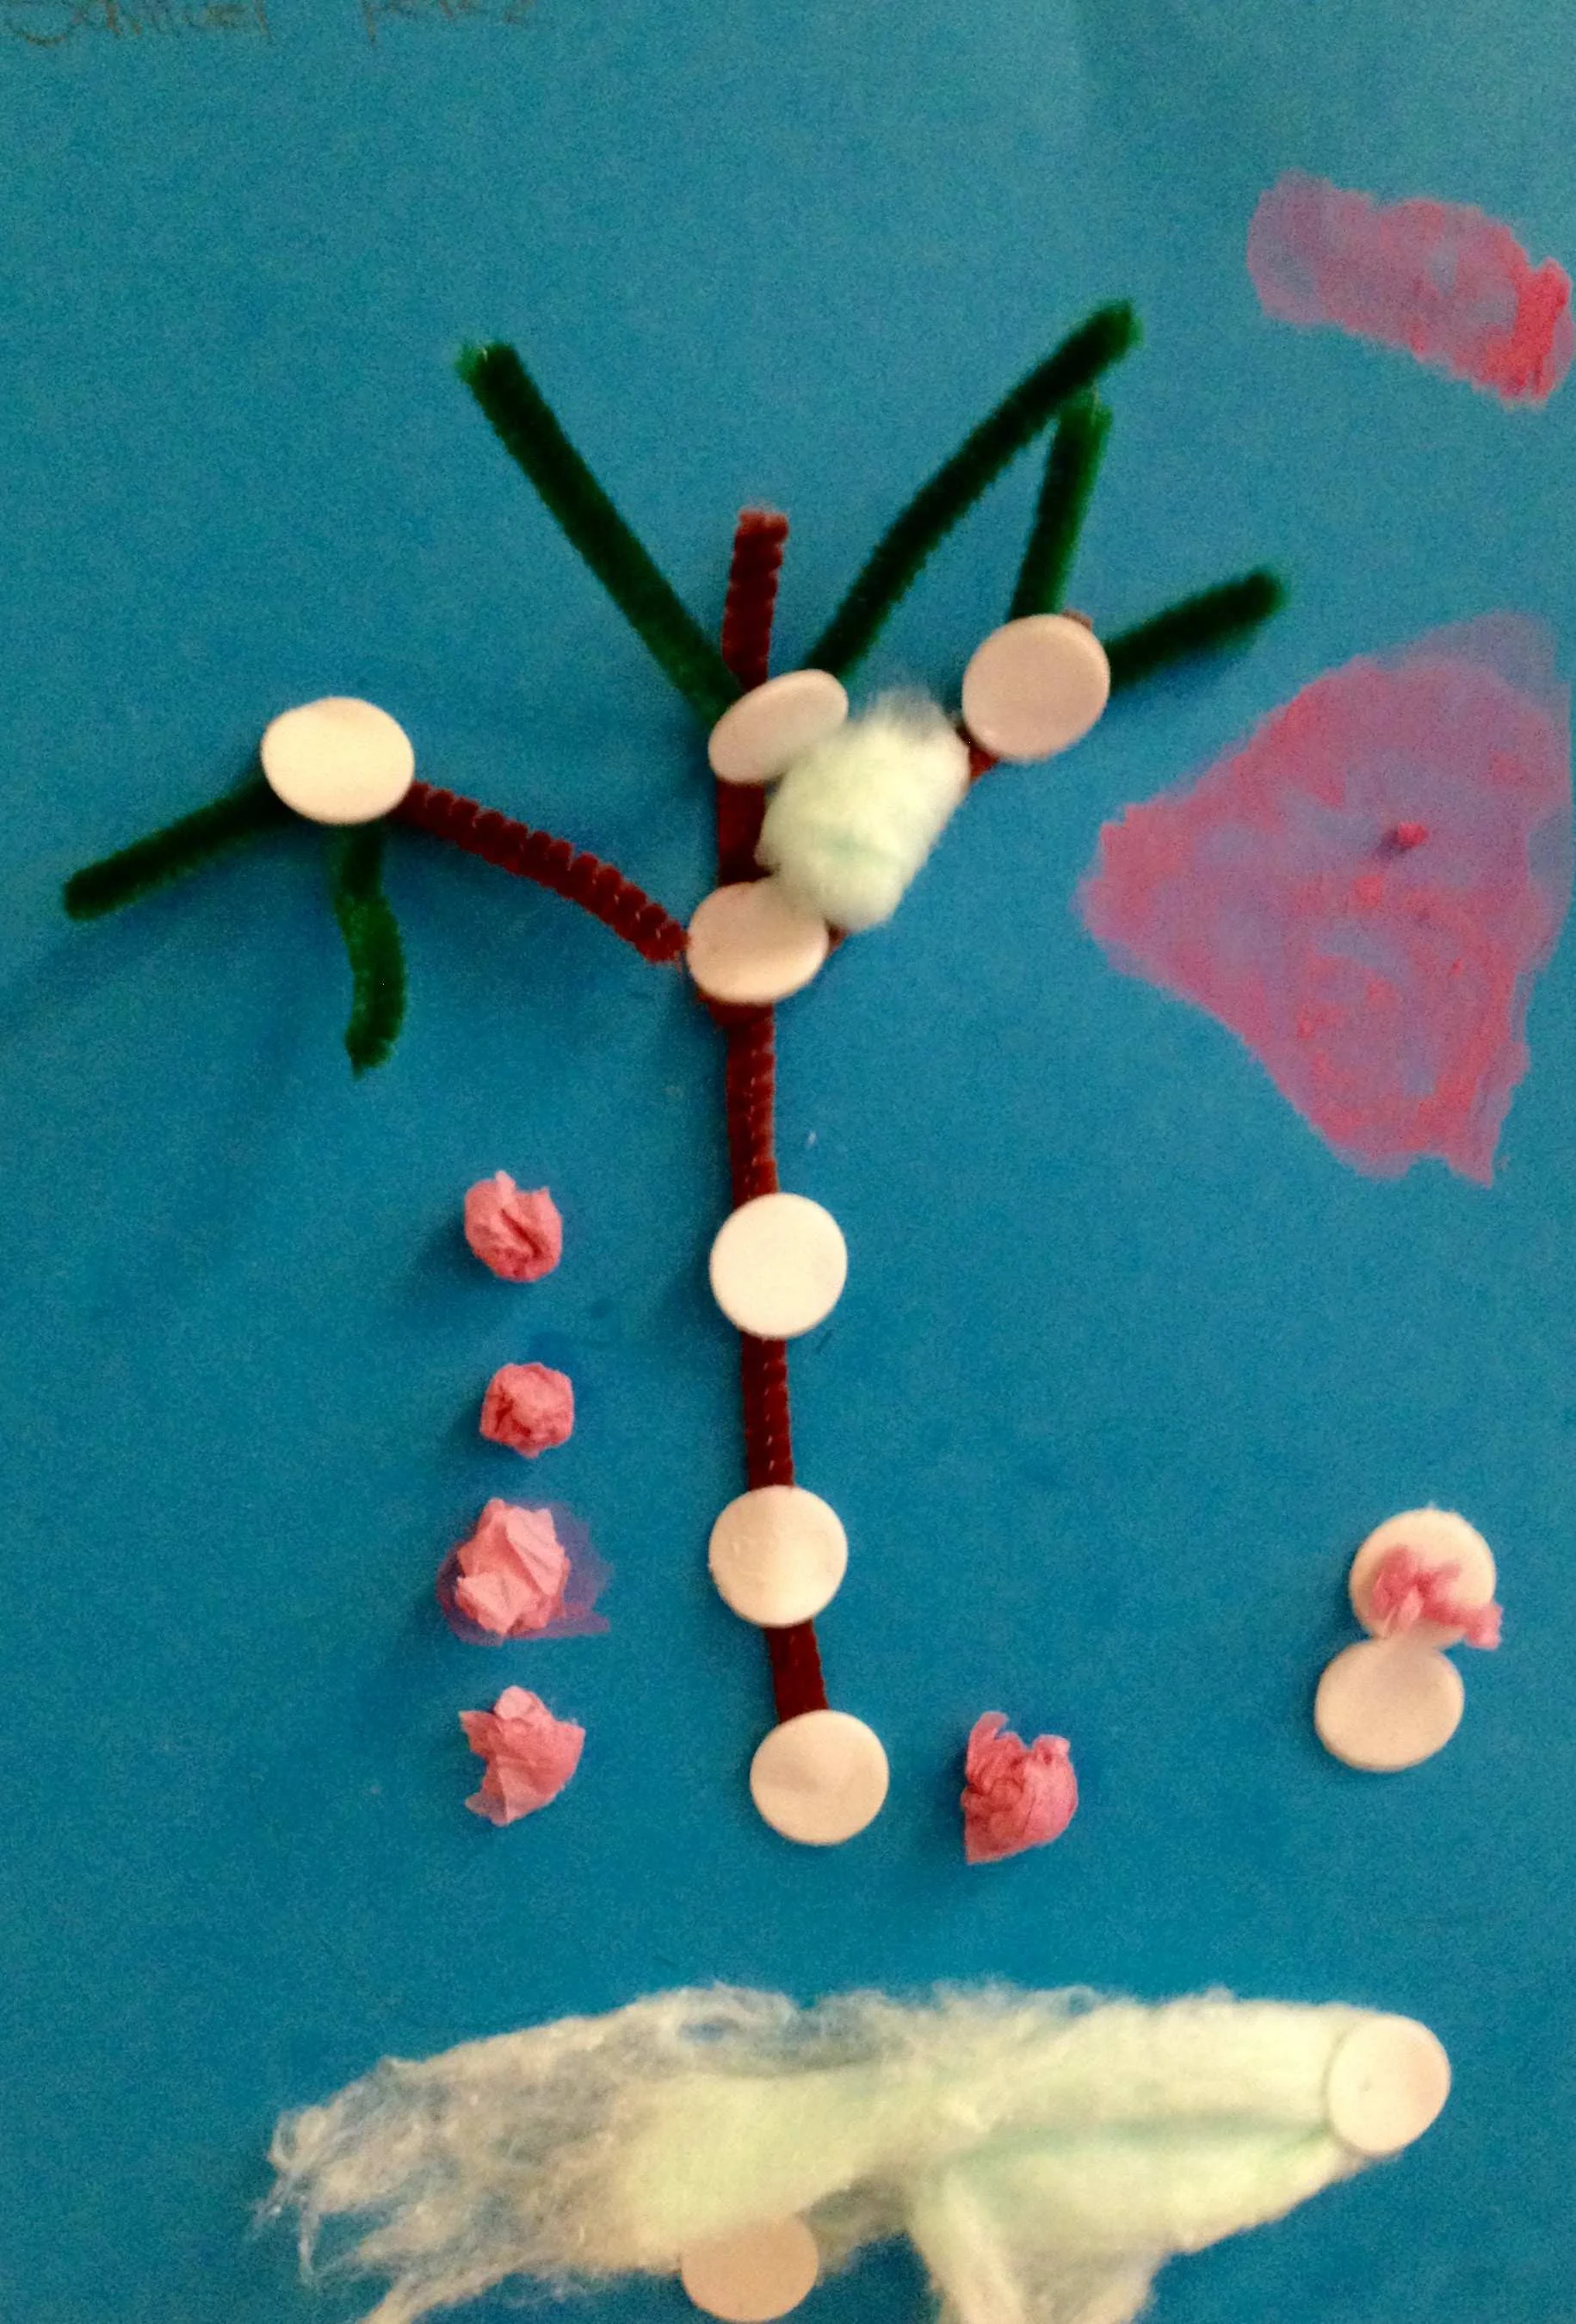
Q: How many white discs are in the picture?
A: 11